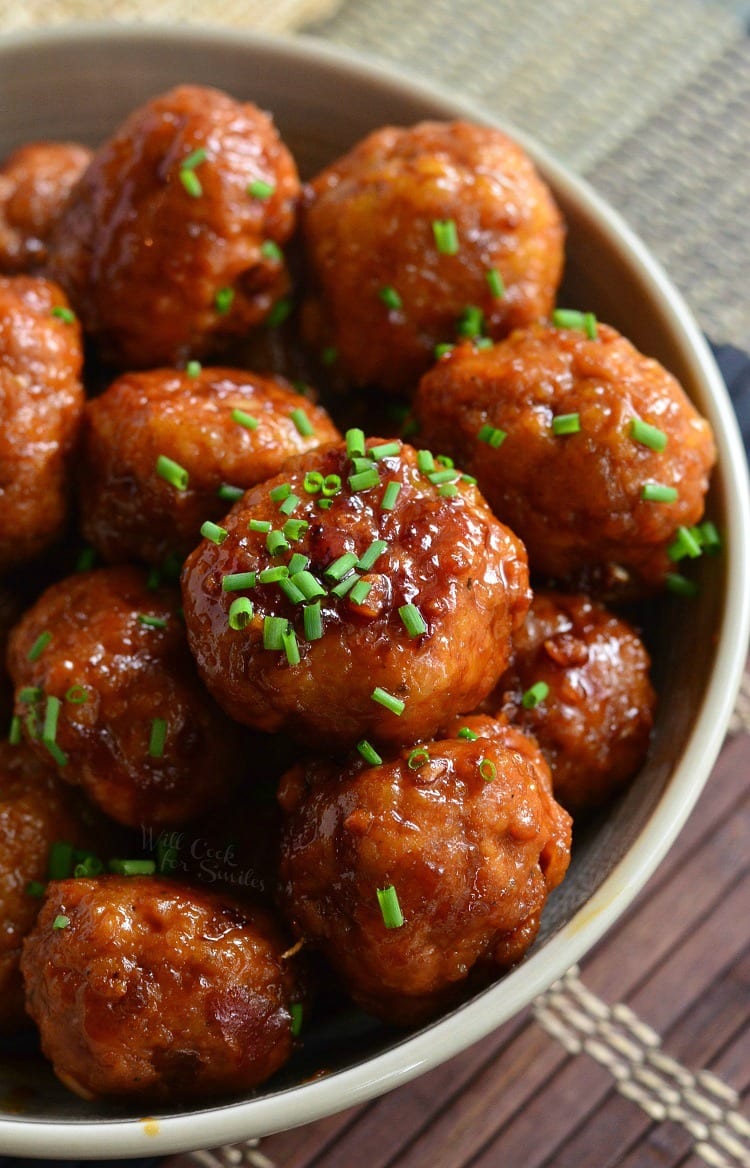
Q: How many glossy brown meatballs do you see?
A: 12